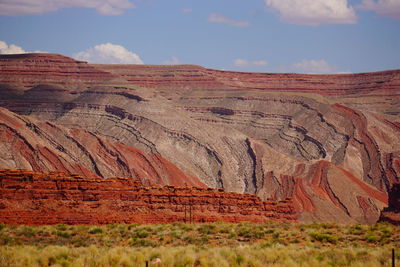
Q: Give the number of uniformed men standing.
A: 0